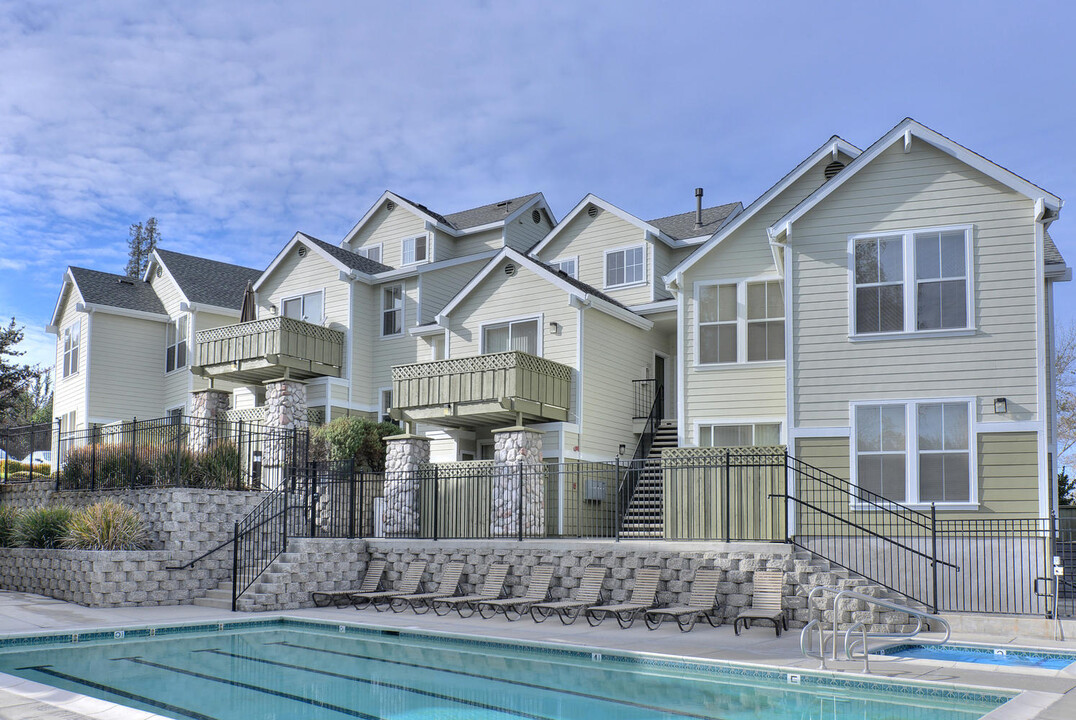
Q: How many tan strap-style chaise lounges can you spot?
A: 9